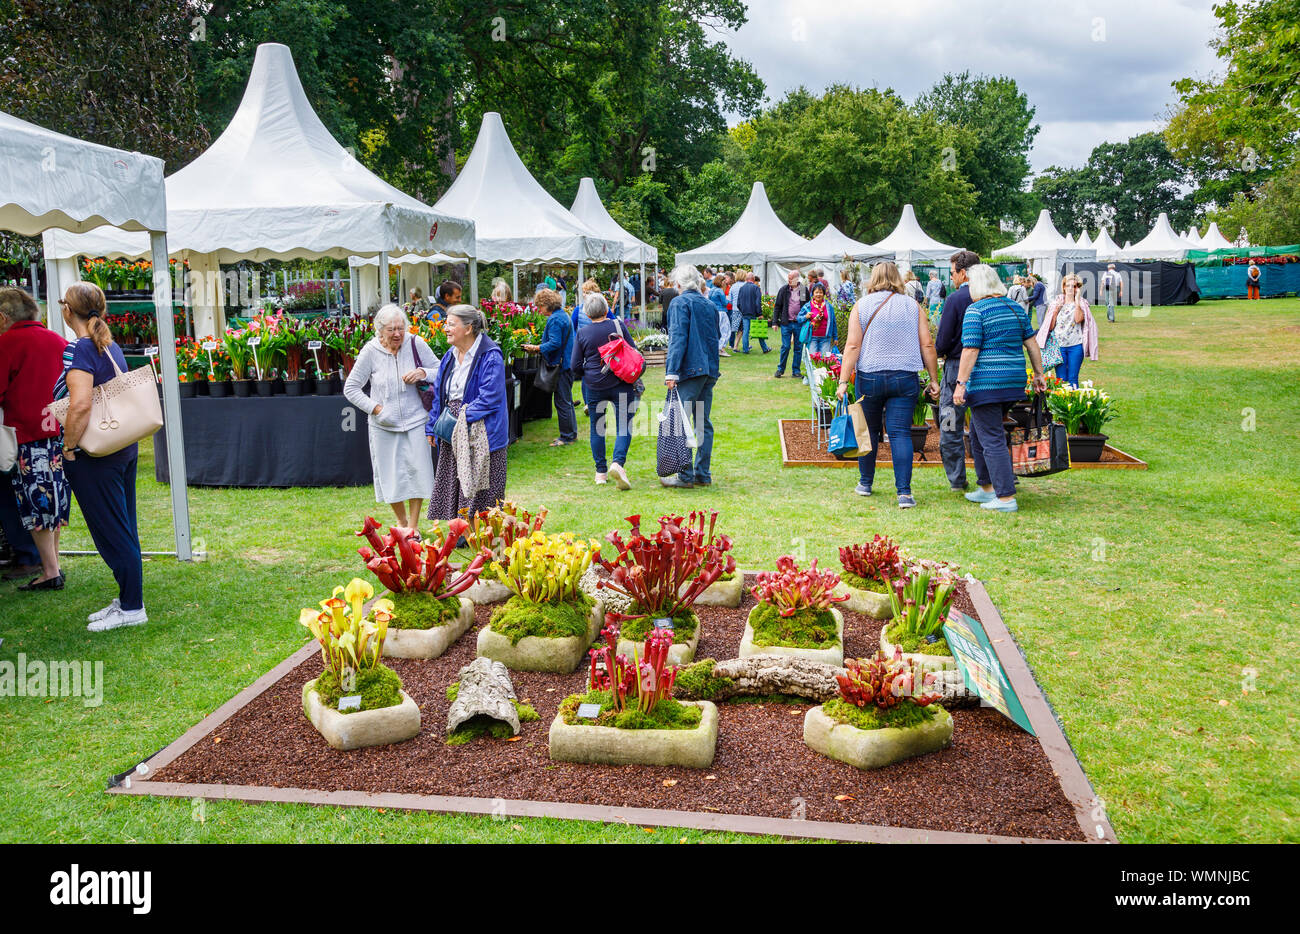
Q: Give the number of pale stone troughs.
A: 11